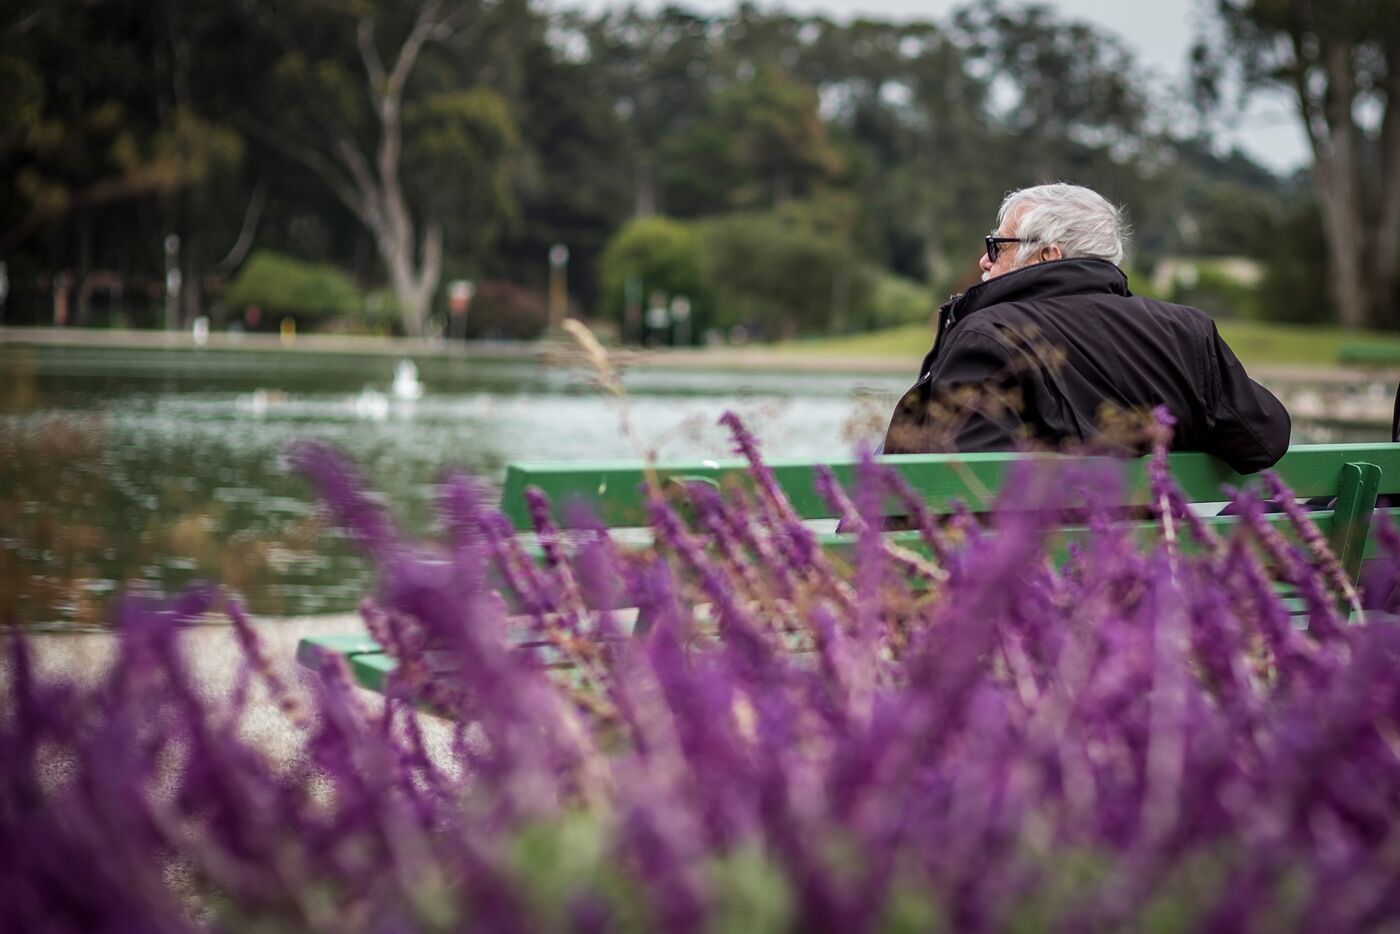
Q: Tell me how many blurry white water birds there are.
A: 3